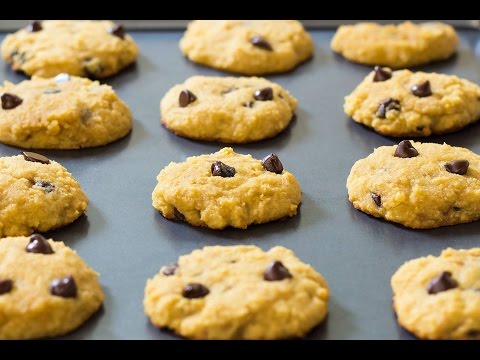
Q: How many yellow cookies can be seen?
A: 12